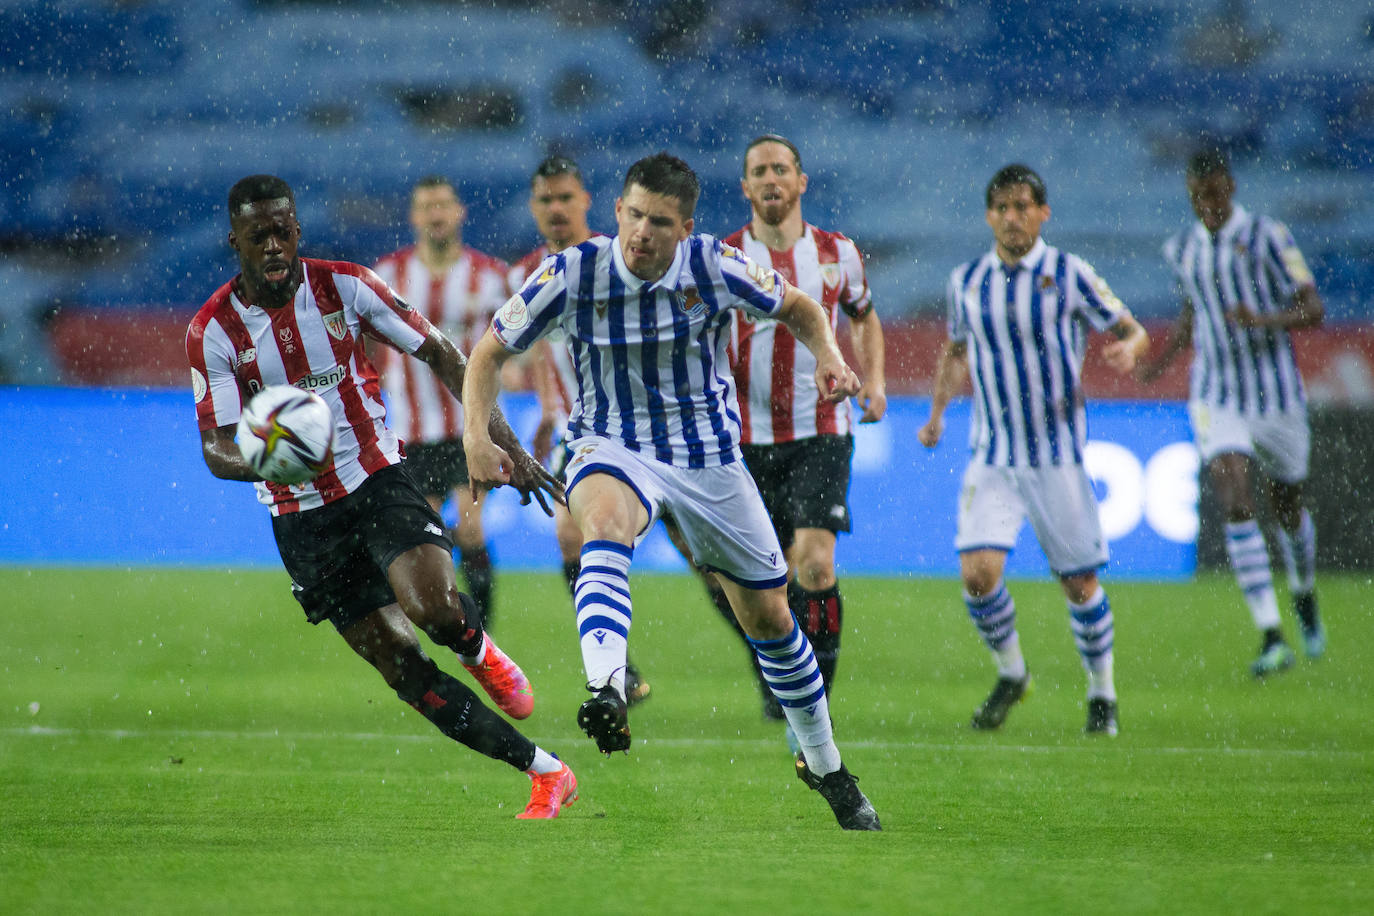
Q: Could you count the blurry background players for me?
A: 5